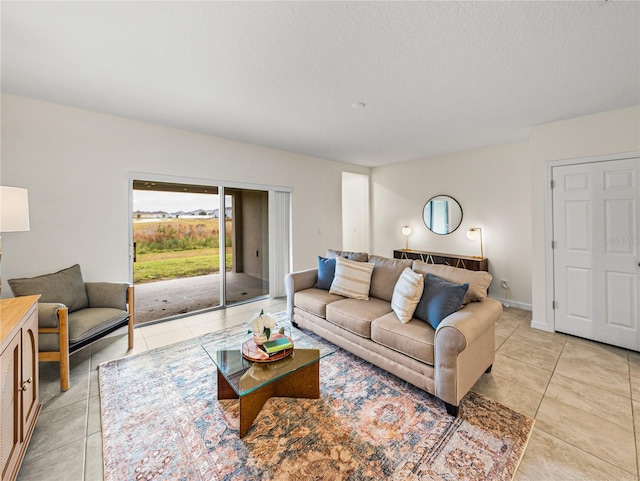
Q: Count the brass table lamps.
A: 2